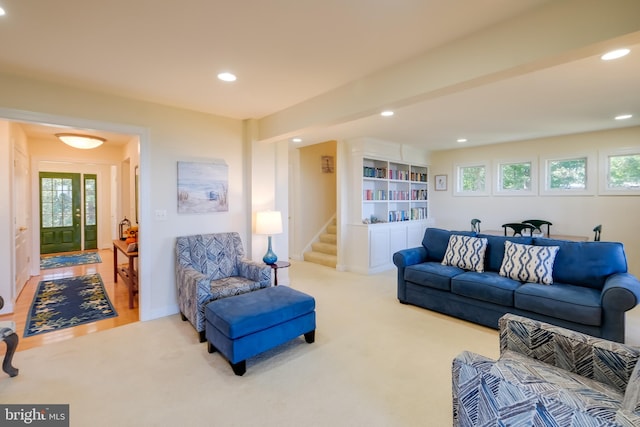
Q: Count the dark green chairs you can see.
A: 4